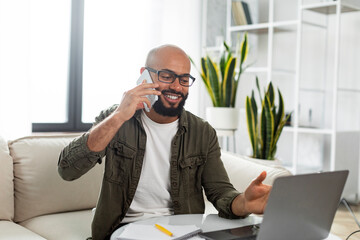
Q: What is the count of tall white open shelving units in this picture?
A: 1